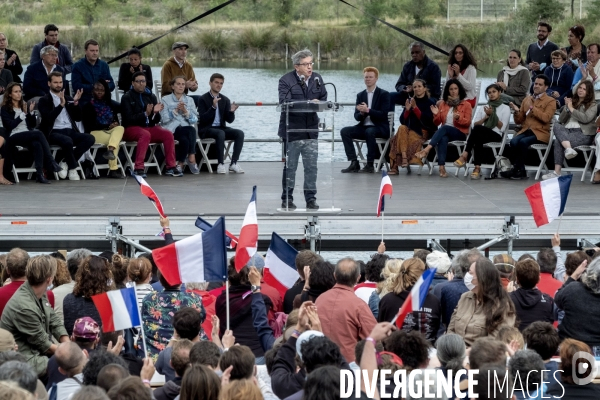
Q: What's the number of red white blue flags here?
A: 9